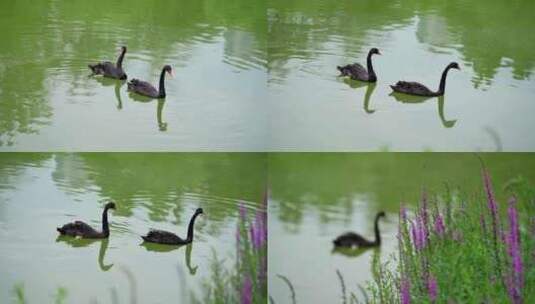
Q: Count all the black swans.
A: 7